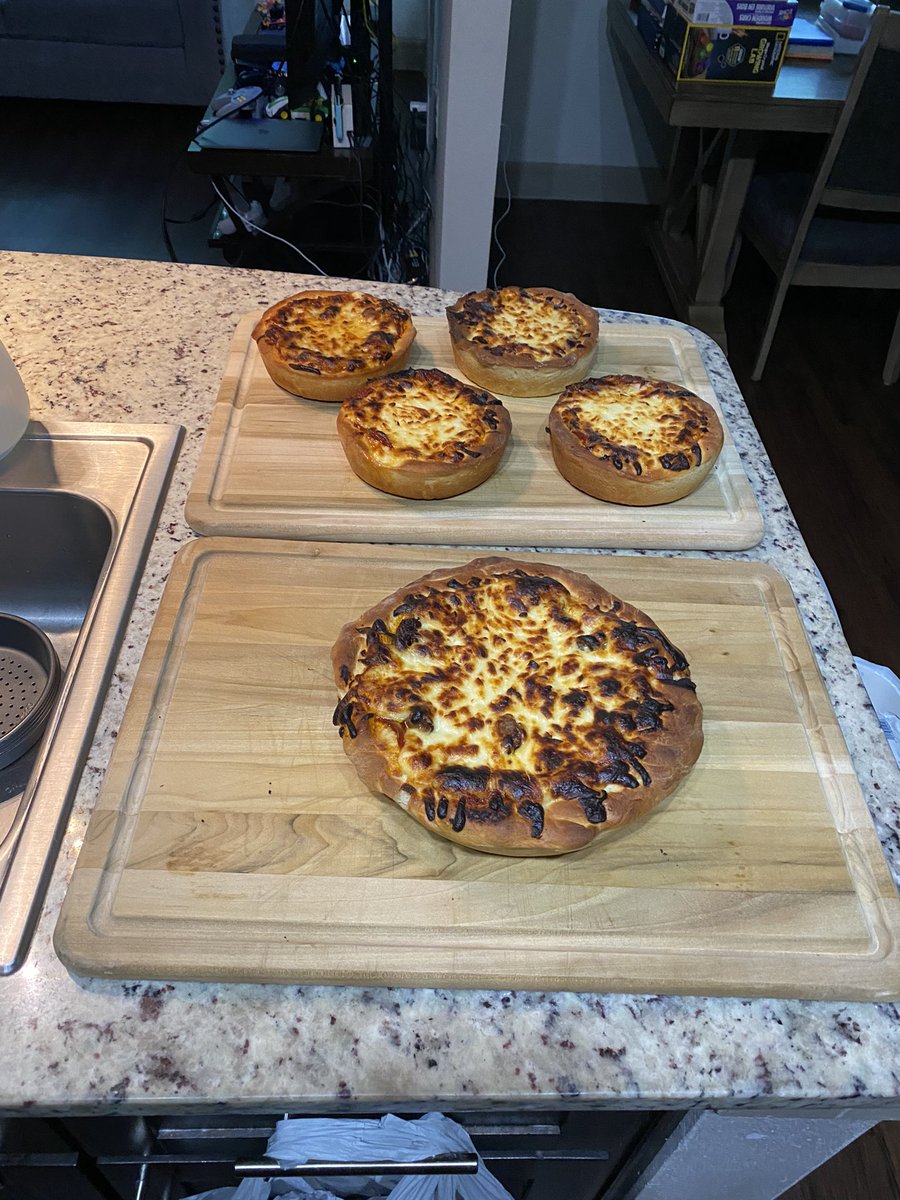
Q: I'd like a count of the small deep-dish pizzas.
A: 4